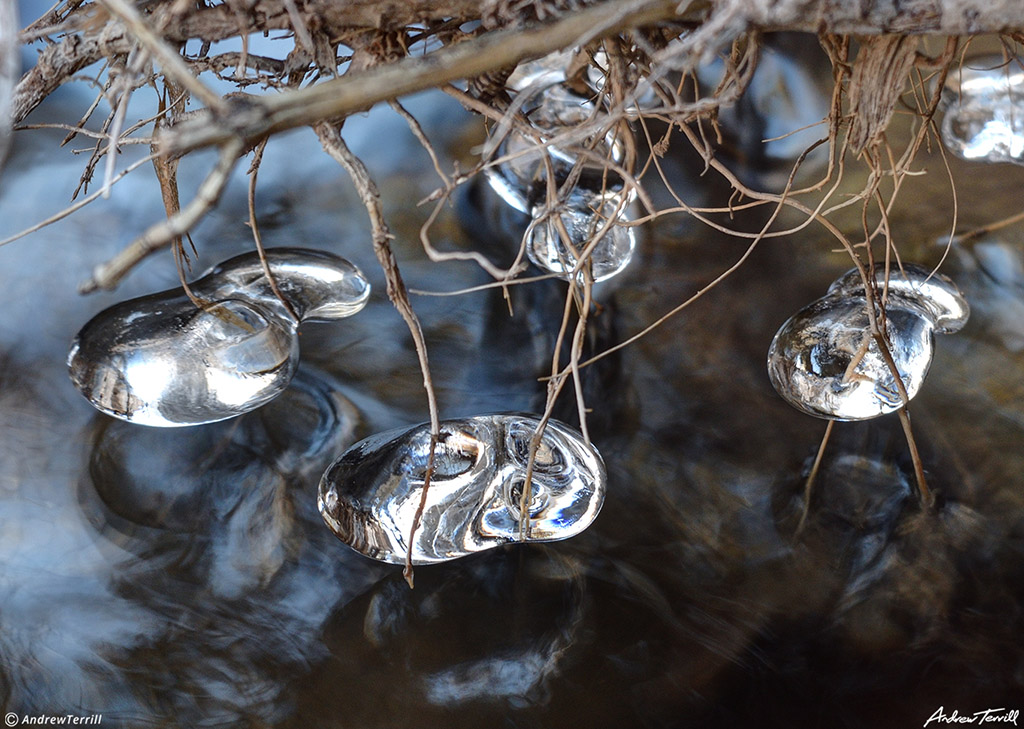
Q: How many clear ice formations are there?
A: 5